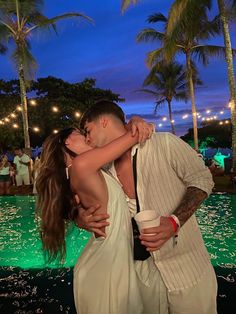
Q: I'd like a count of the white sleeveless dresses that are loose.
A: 1